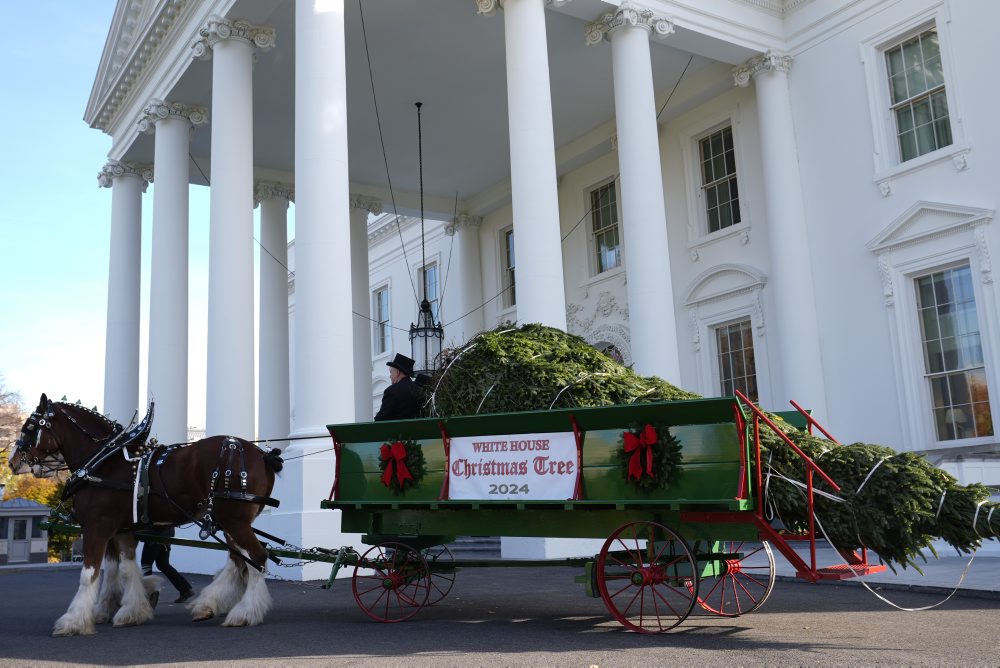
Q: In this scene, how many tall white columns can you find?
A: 10